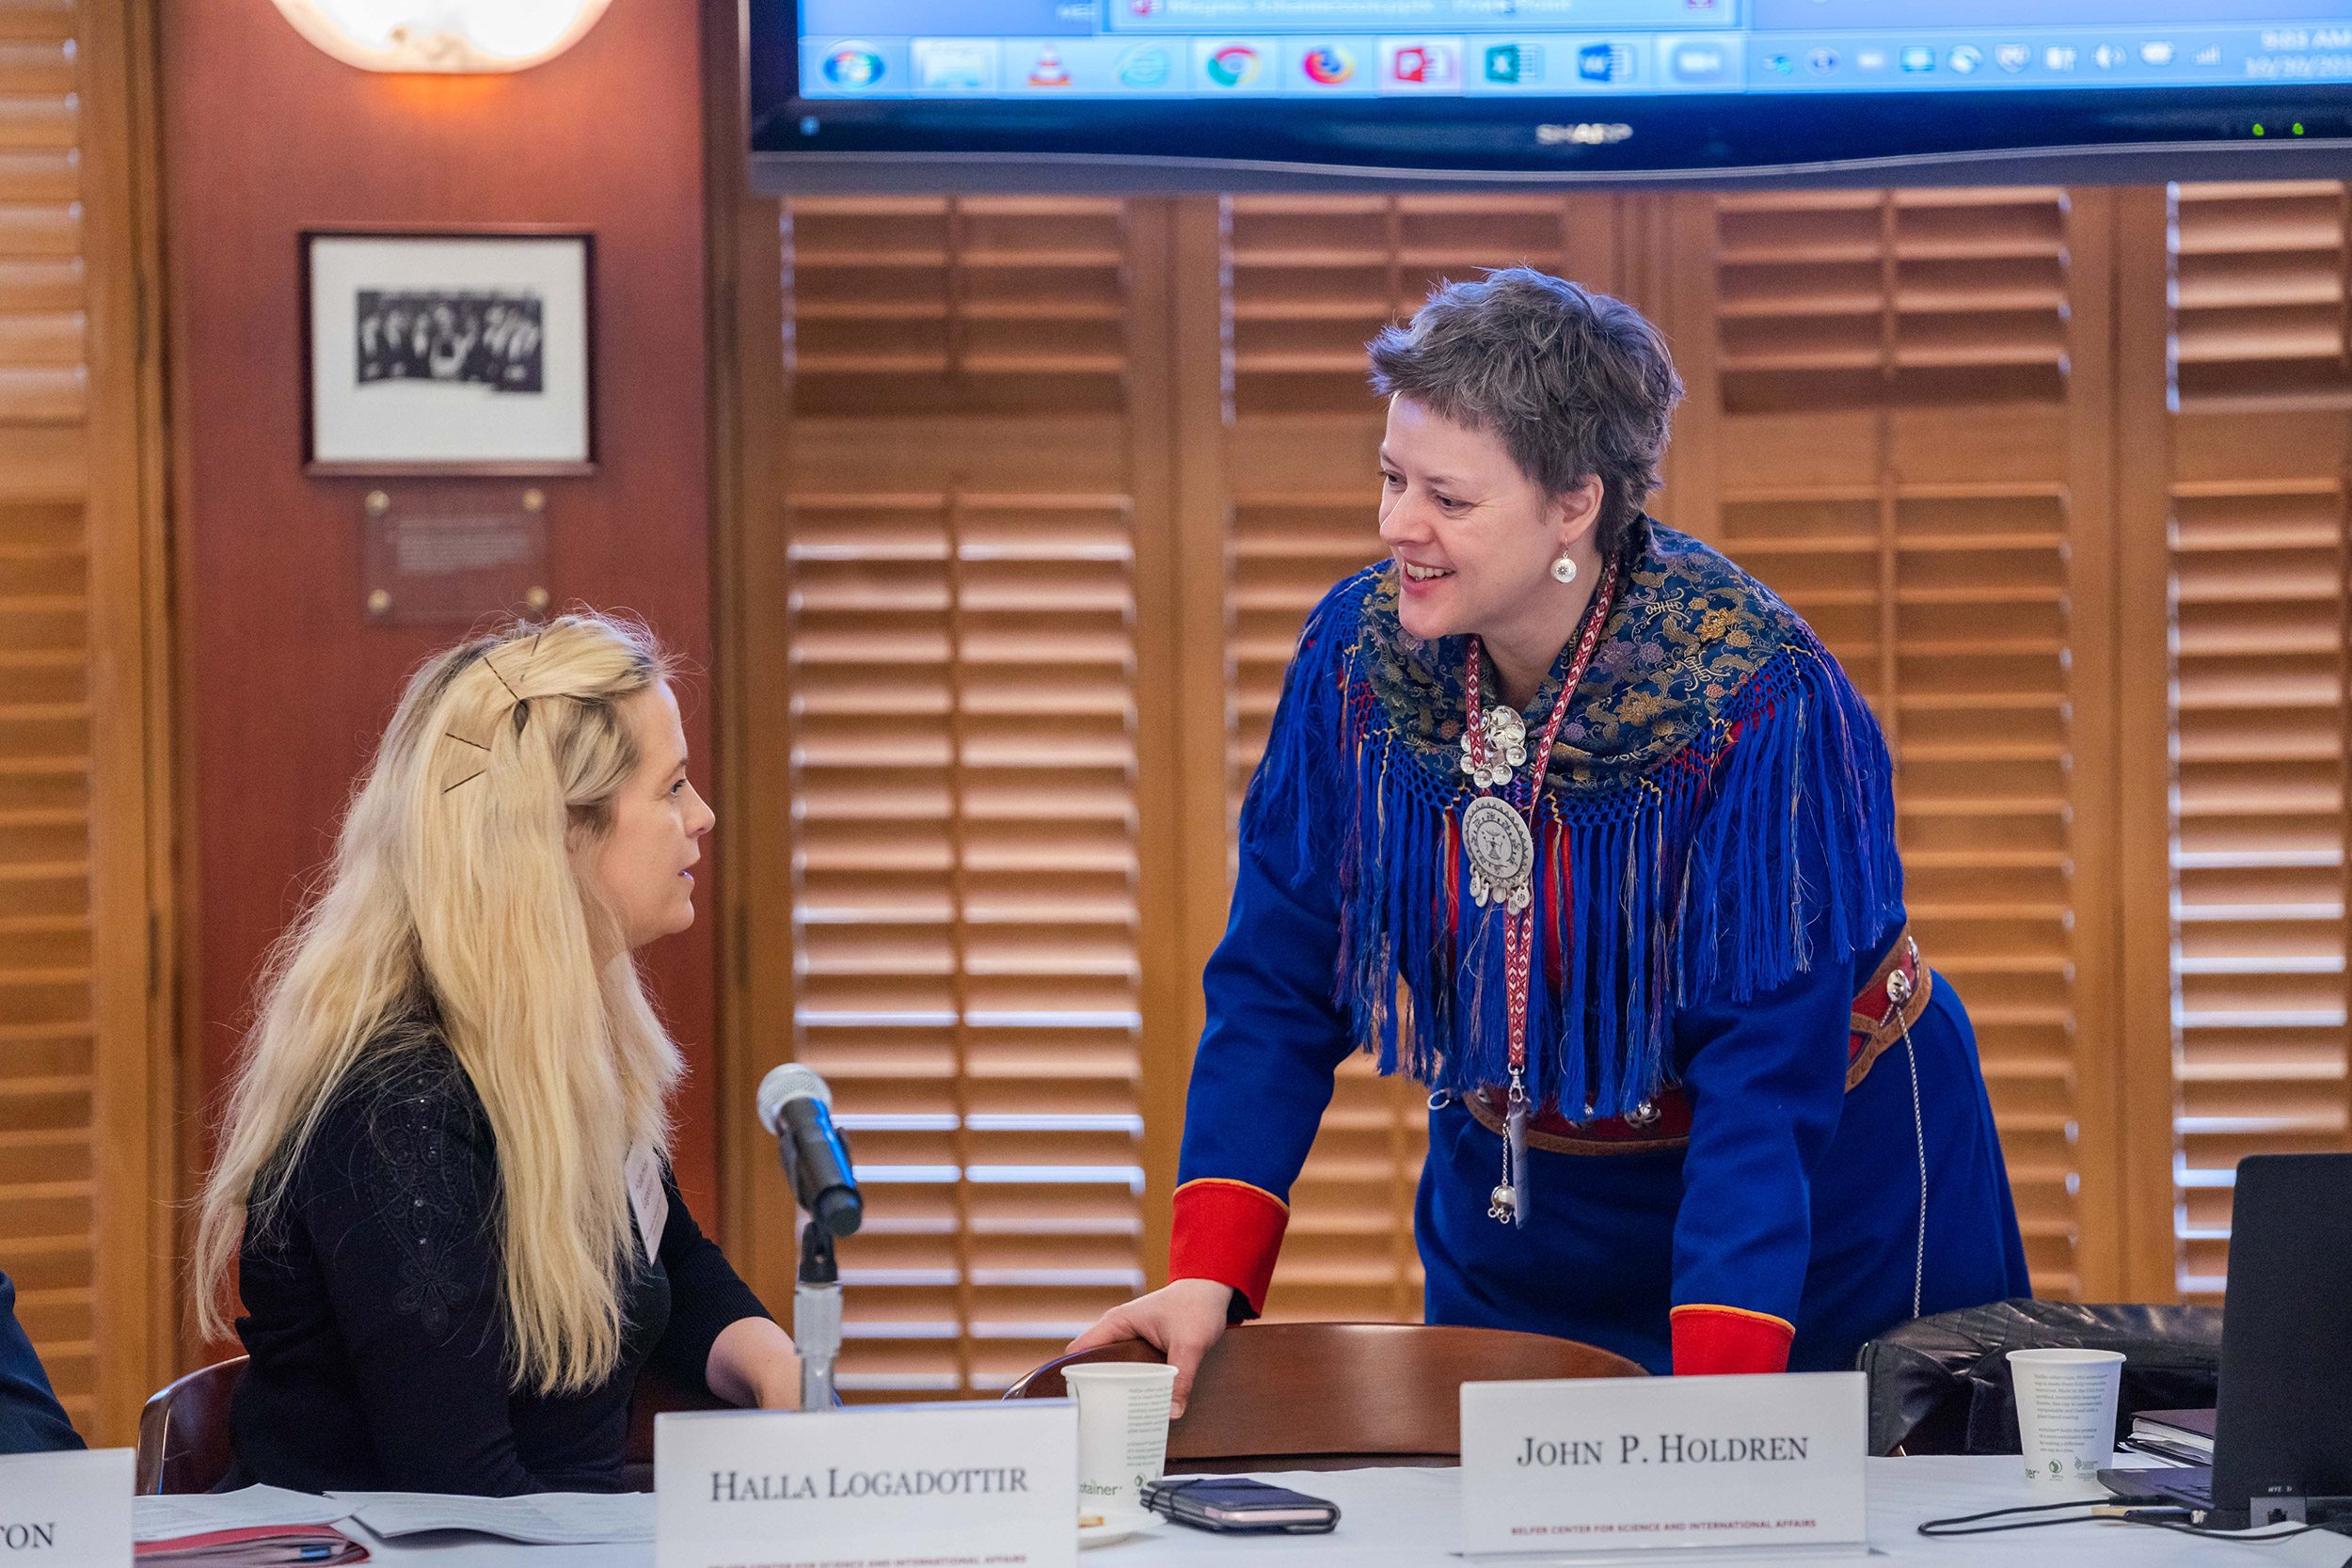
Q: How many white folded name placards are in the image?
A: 3